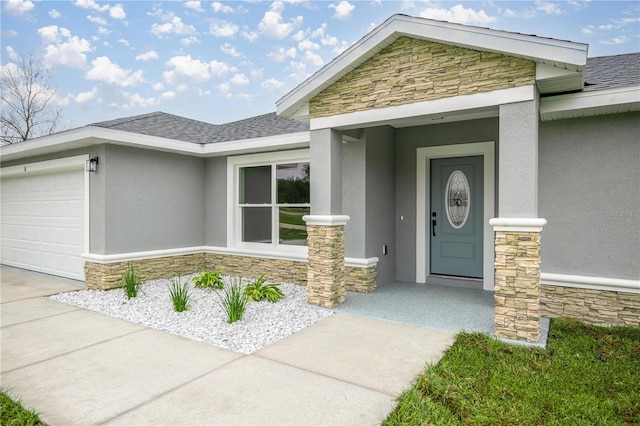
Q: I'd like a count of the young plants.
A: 5